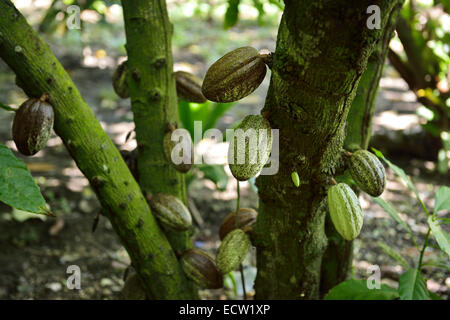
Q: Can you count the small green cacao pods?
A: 1